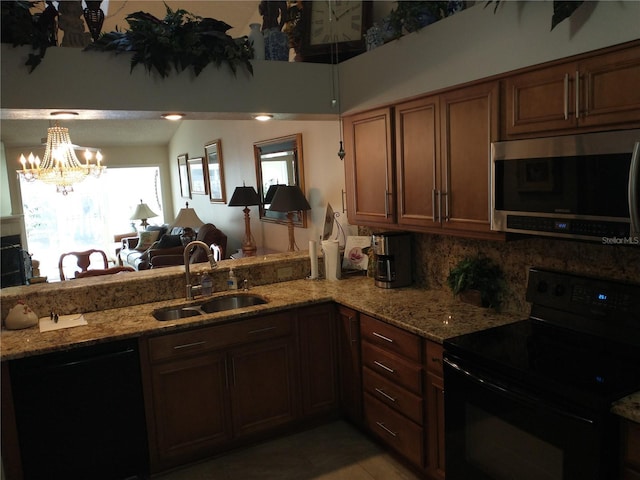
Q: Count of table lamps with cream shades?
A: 2